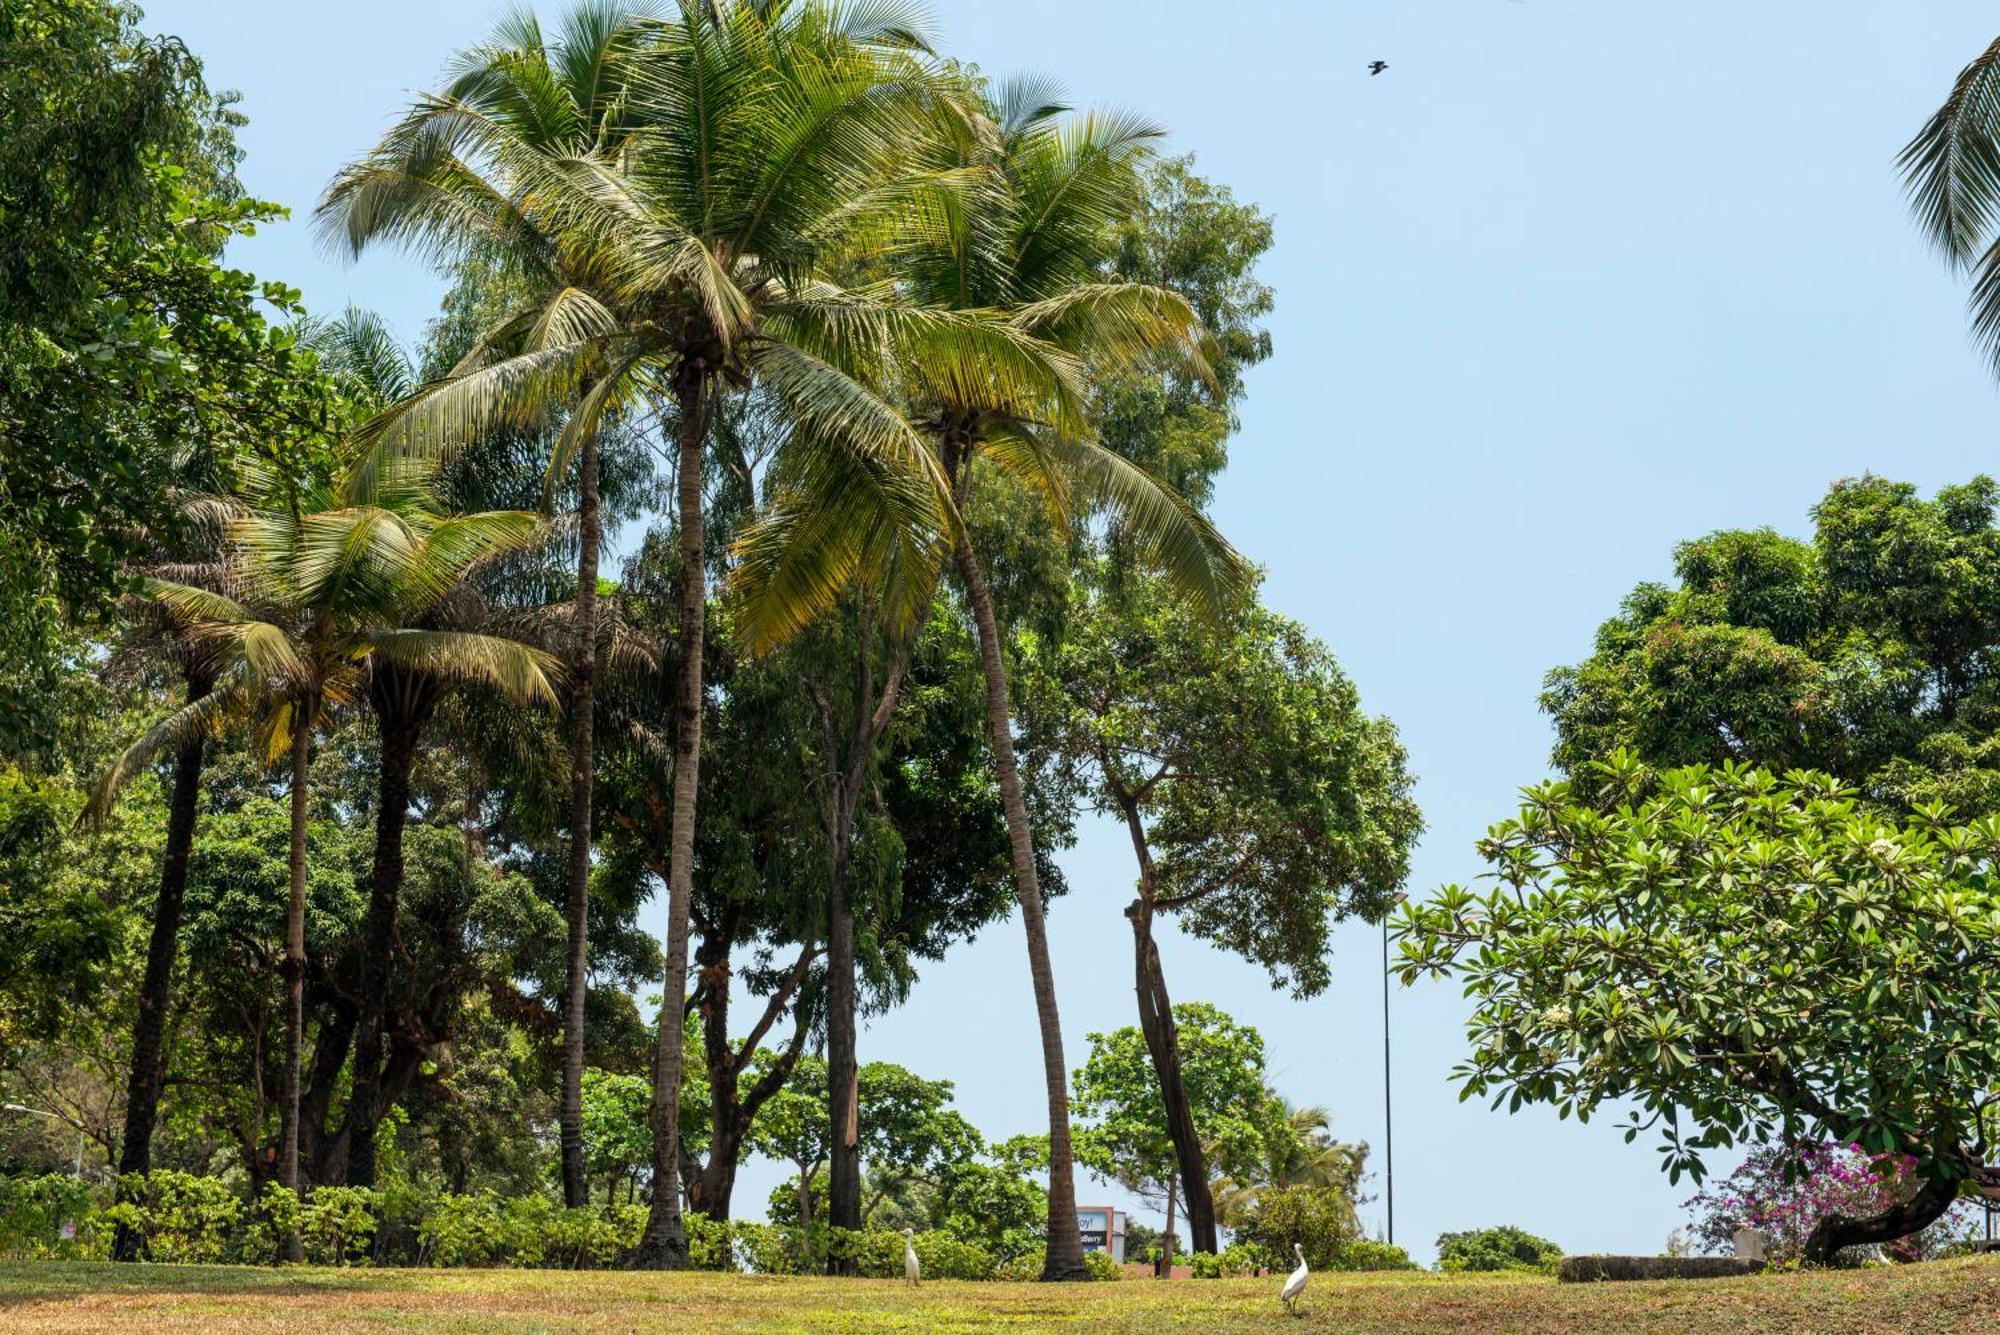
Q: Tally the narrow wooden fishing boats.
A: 0